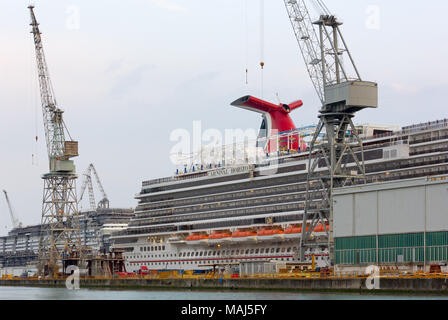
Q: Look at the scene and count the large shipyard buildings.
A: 1